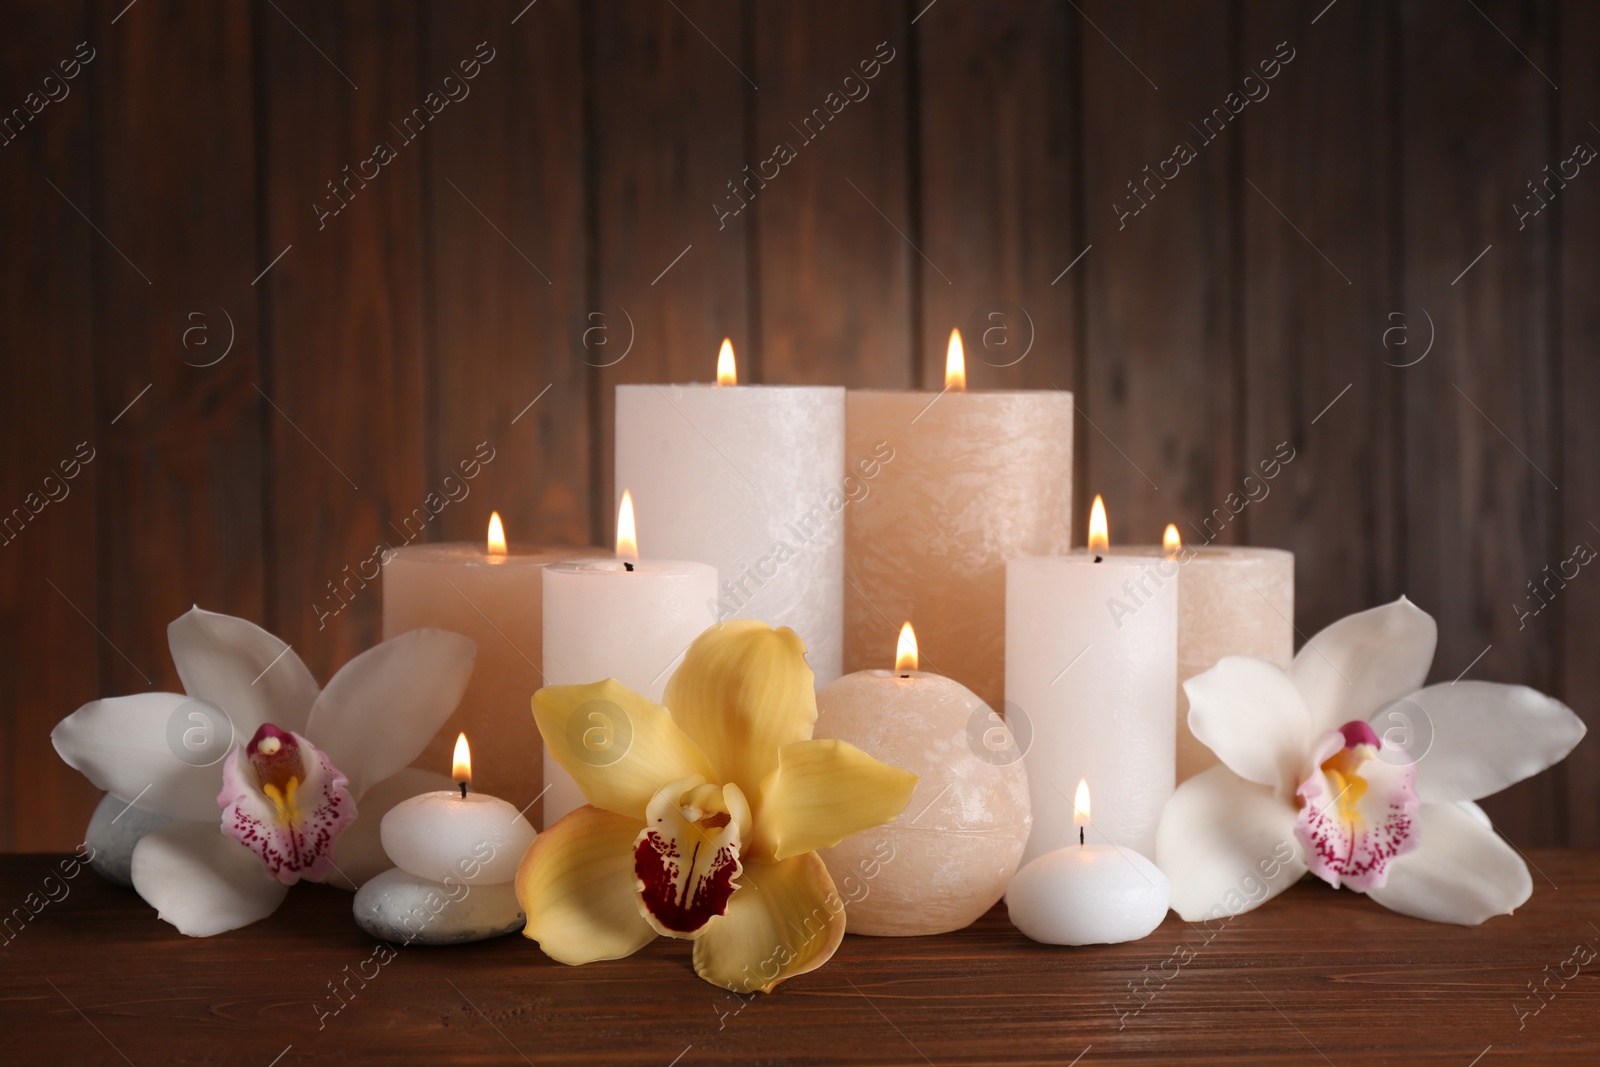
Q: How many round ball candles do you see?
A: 1